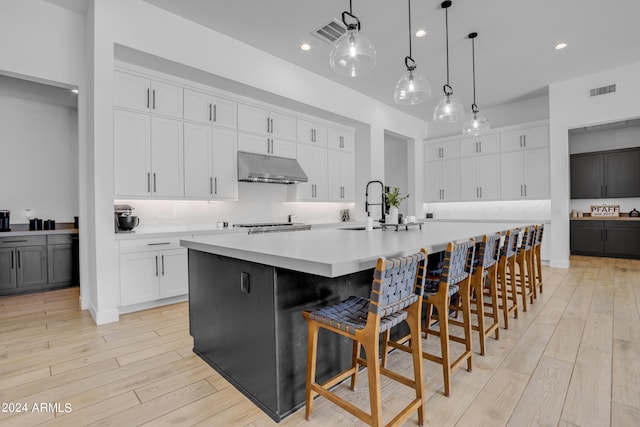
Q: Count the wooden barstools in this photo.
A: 6